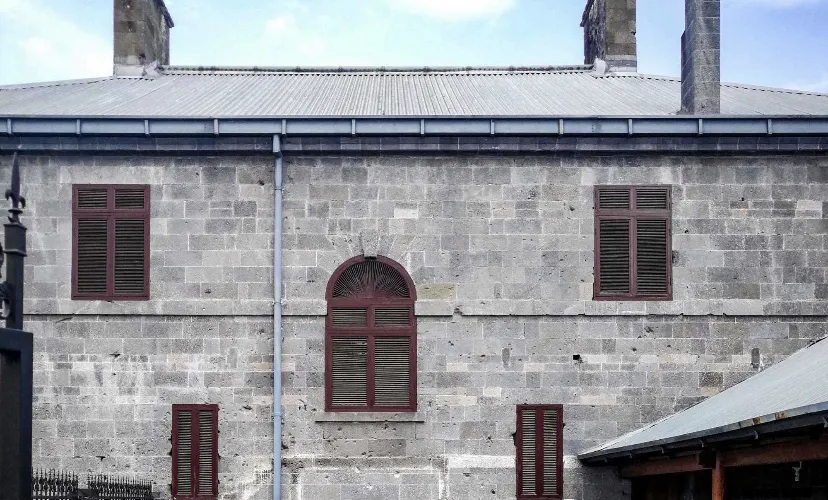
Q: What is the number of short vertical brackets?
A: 12